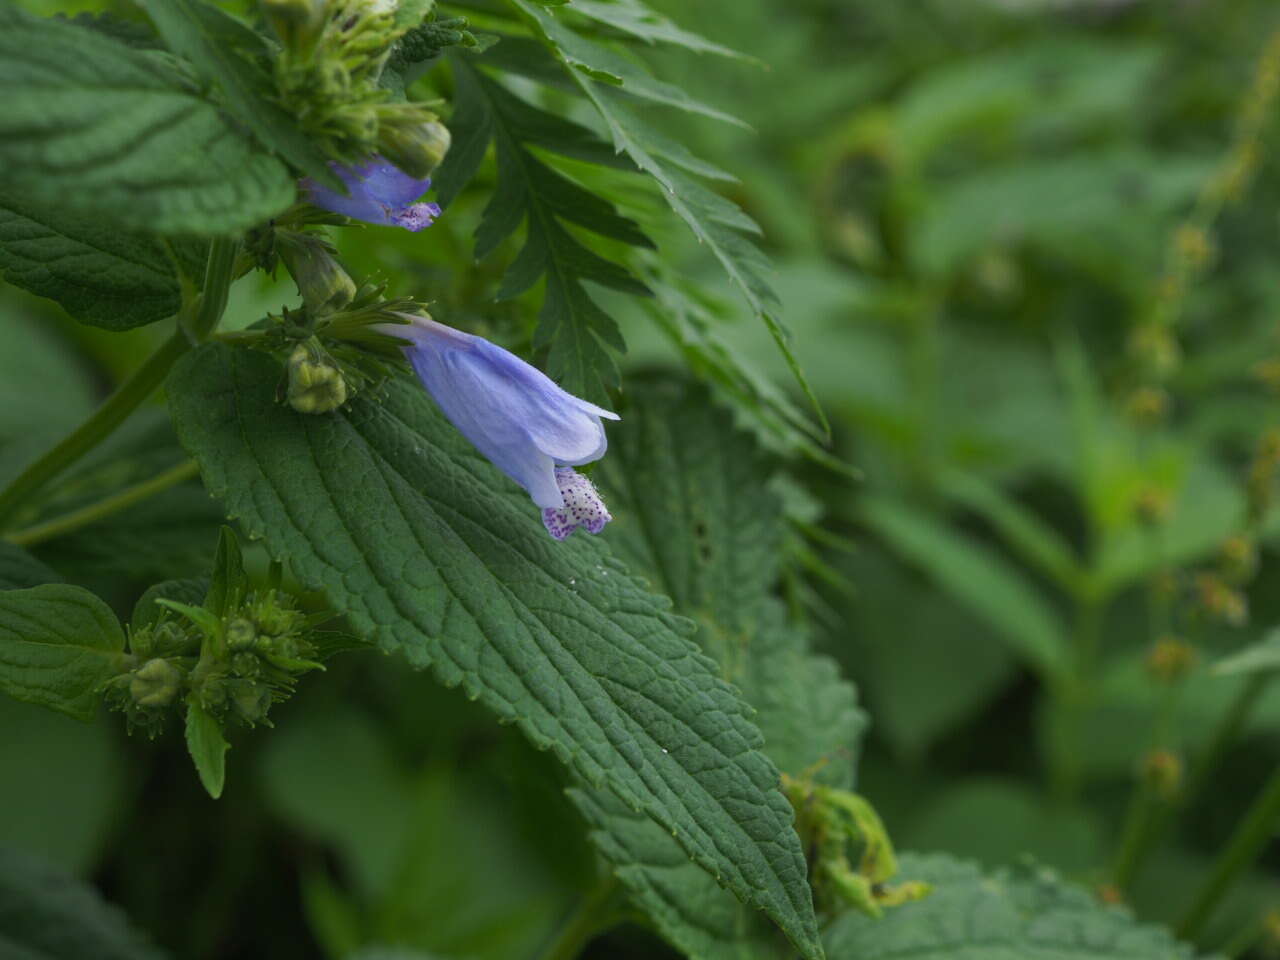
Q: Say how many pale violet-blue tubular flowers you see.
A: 2